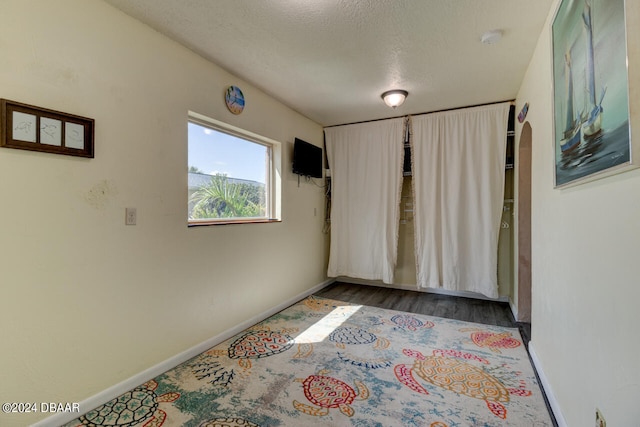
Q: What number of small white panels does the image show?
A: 3